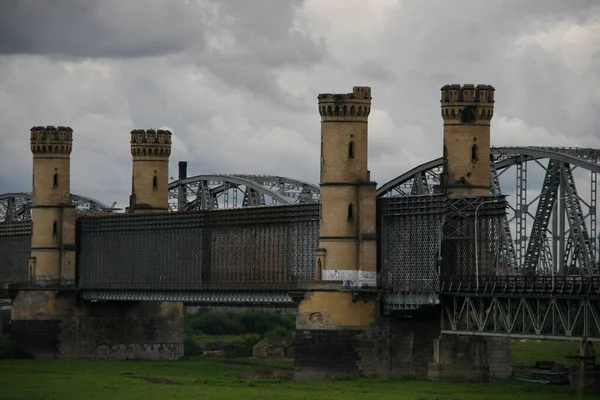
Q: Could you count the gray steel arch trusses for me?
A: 3